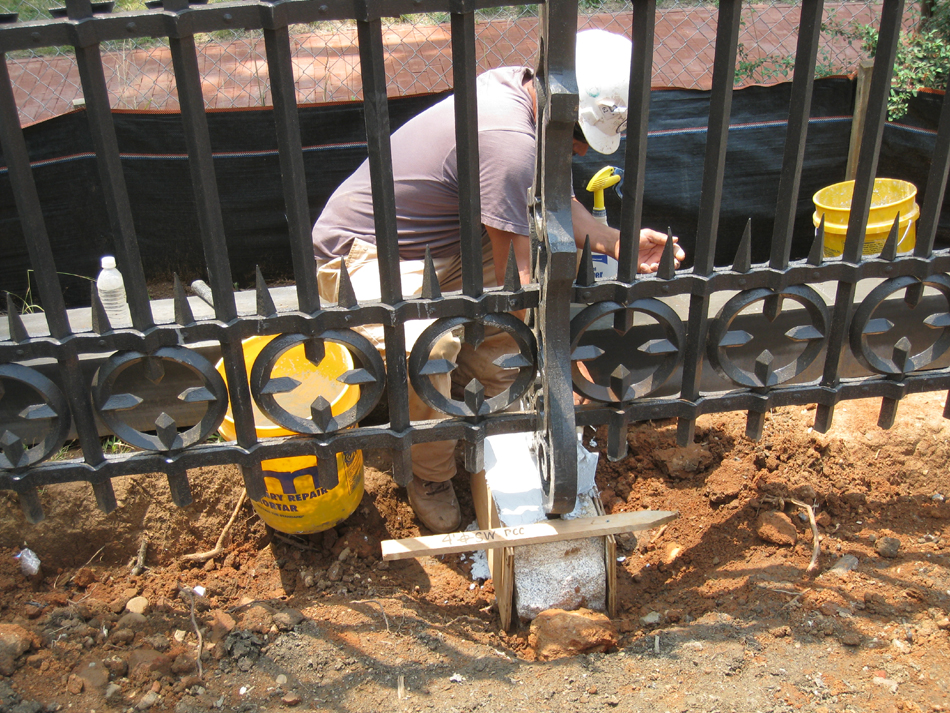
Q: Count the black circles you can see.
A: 7